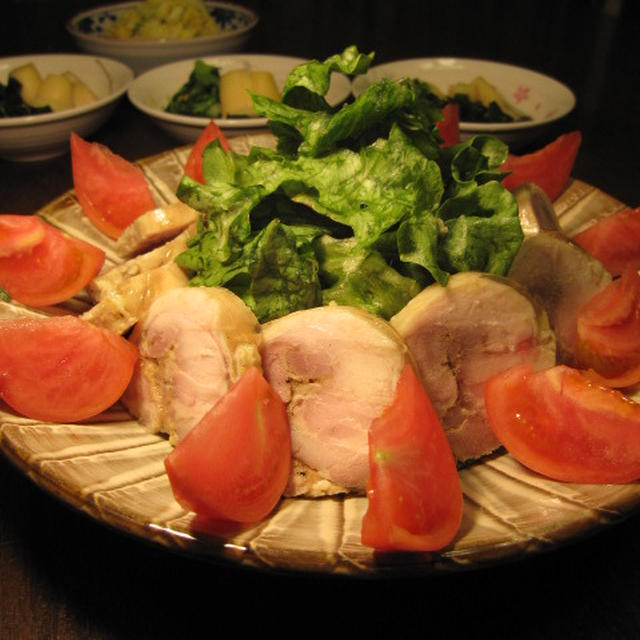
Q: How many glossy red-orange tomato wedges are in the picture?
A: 11